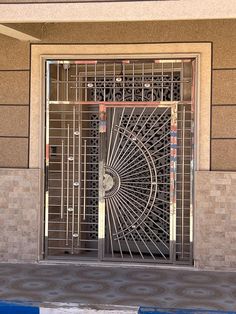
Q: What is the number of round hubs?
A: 1